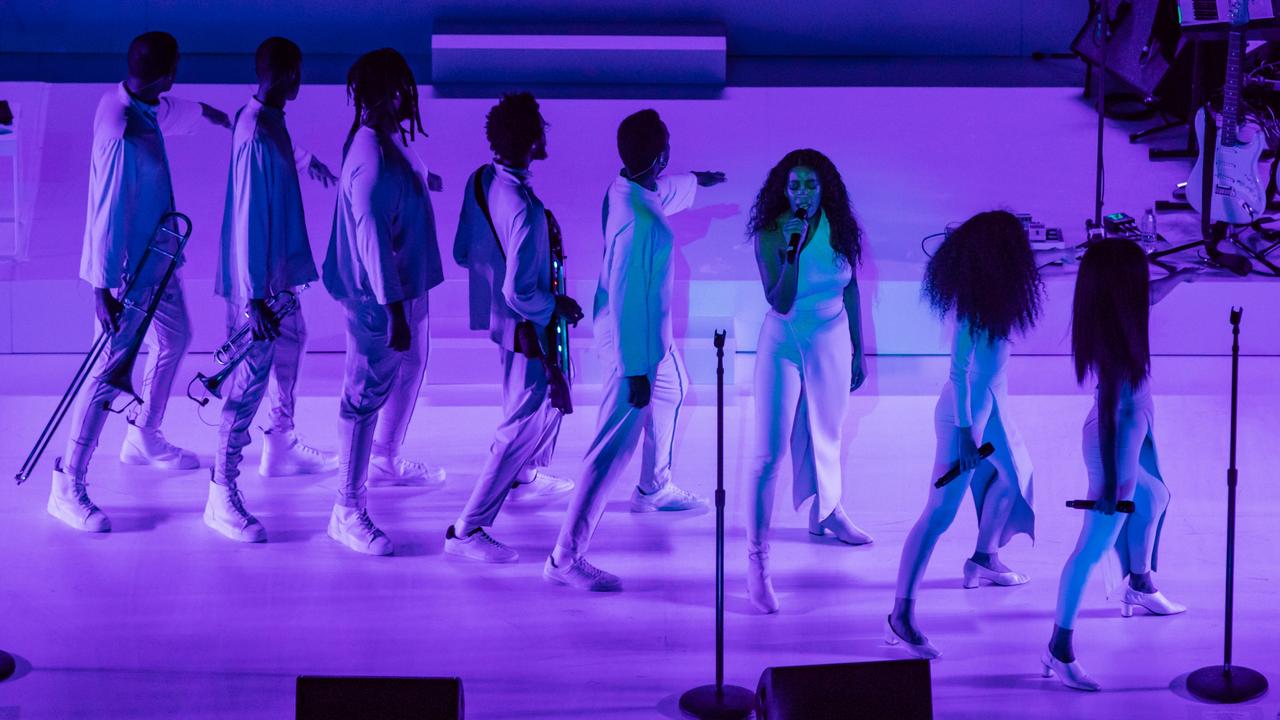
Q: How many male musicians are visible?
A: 5